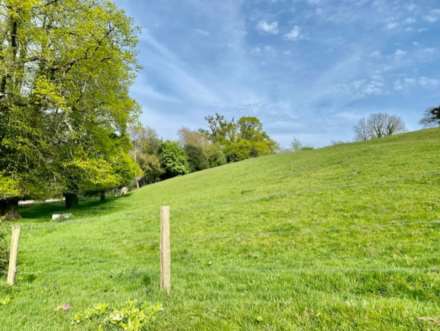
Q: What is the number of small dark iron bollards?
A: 0